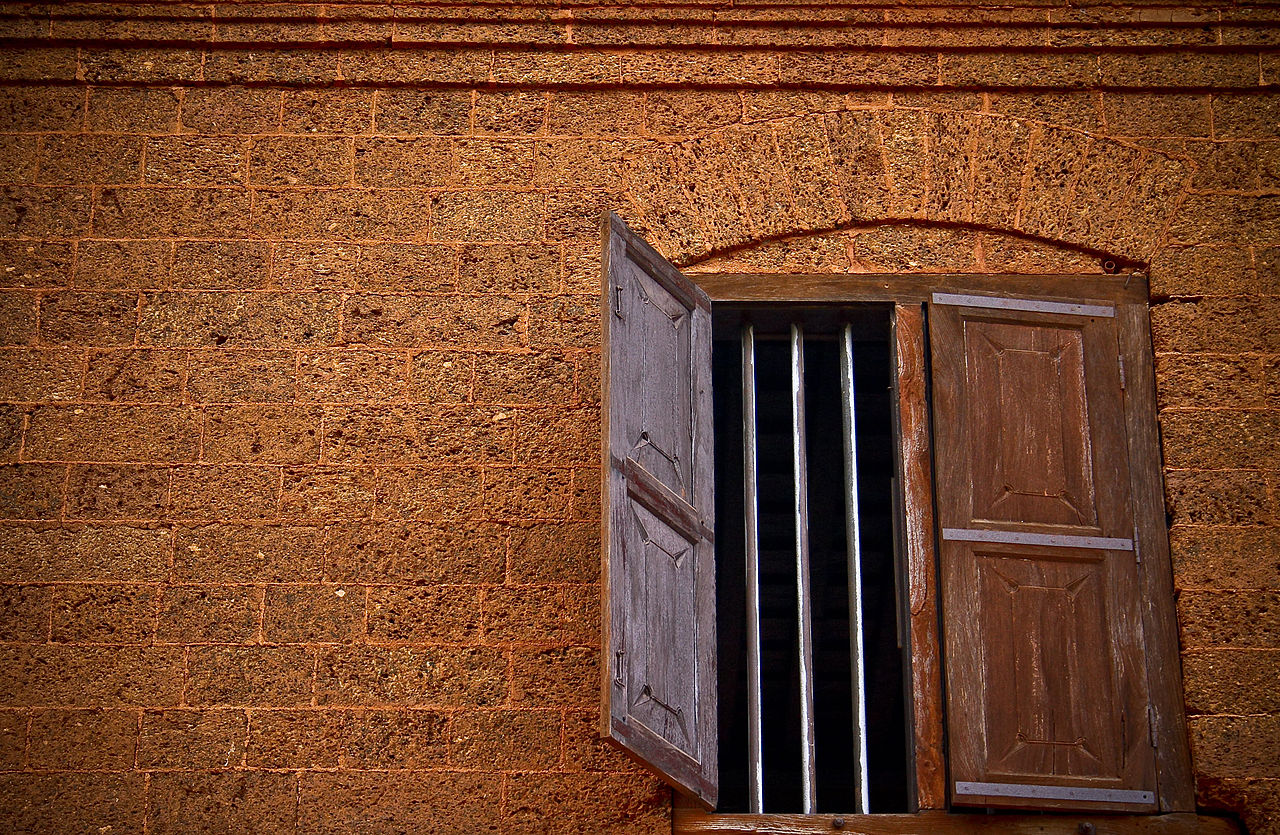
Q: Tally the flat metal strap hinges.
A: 3